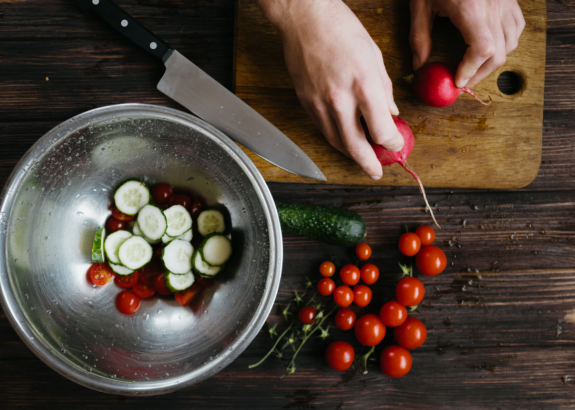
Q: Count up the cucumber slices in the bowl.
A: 14